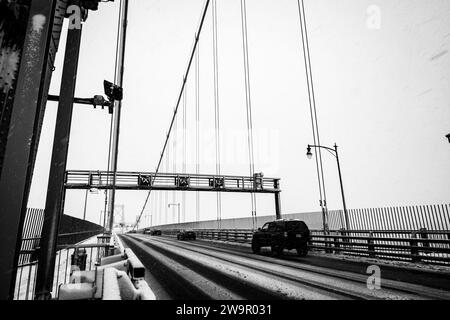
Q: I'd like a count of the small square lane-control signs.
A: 3